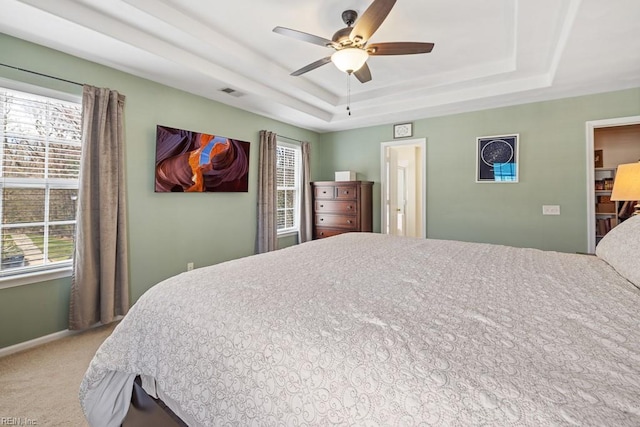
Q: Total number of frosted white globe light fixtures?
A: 1